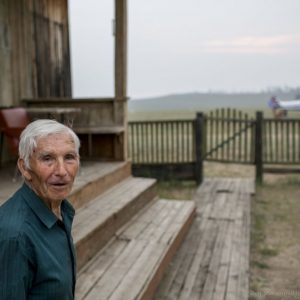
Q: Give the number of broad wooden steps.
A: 3